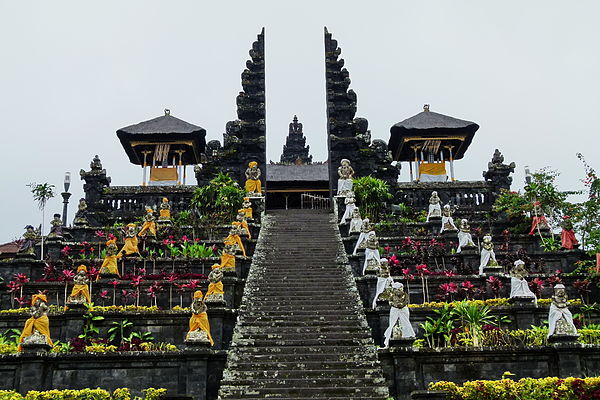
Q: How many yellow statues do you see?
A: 13